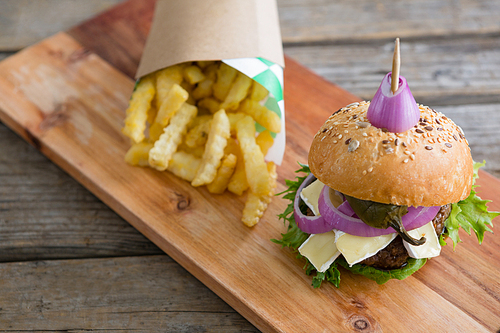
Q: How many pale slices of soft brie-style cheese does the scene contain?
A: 4